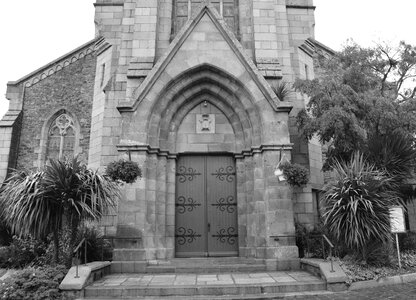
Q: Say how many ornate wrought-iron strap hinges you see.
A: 6